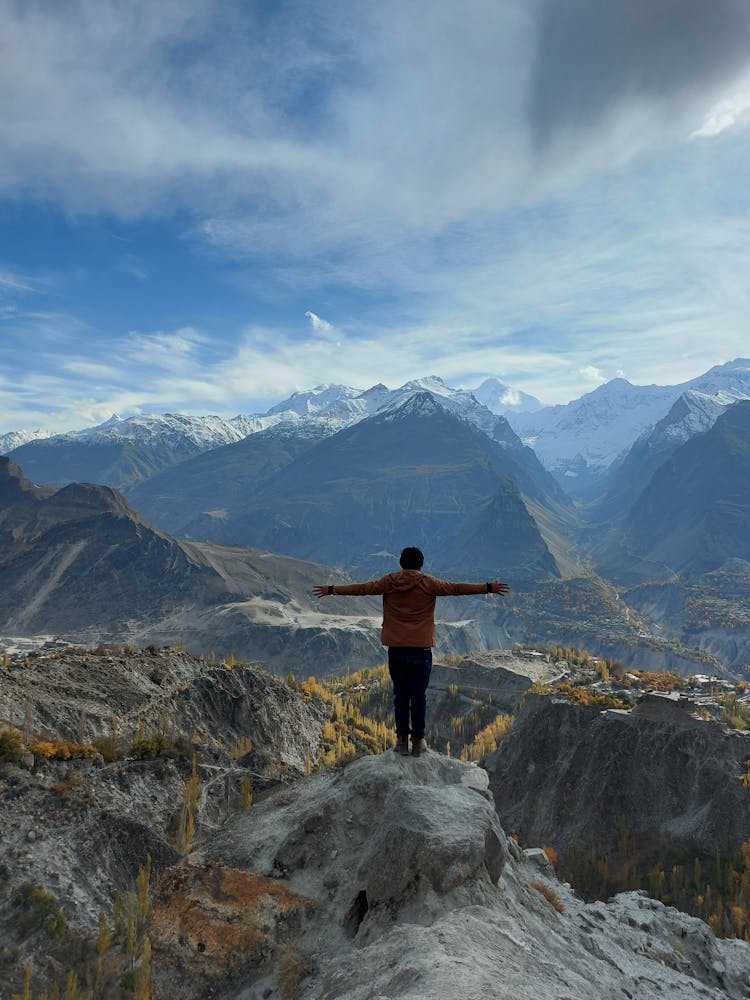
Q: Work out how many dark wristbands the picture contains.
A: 2